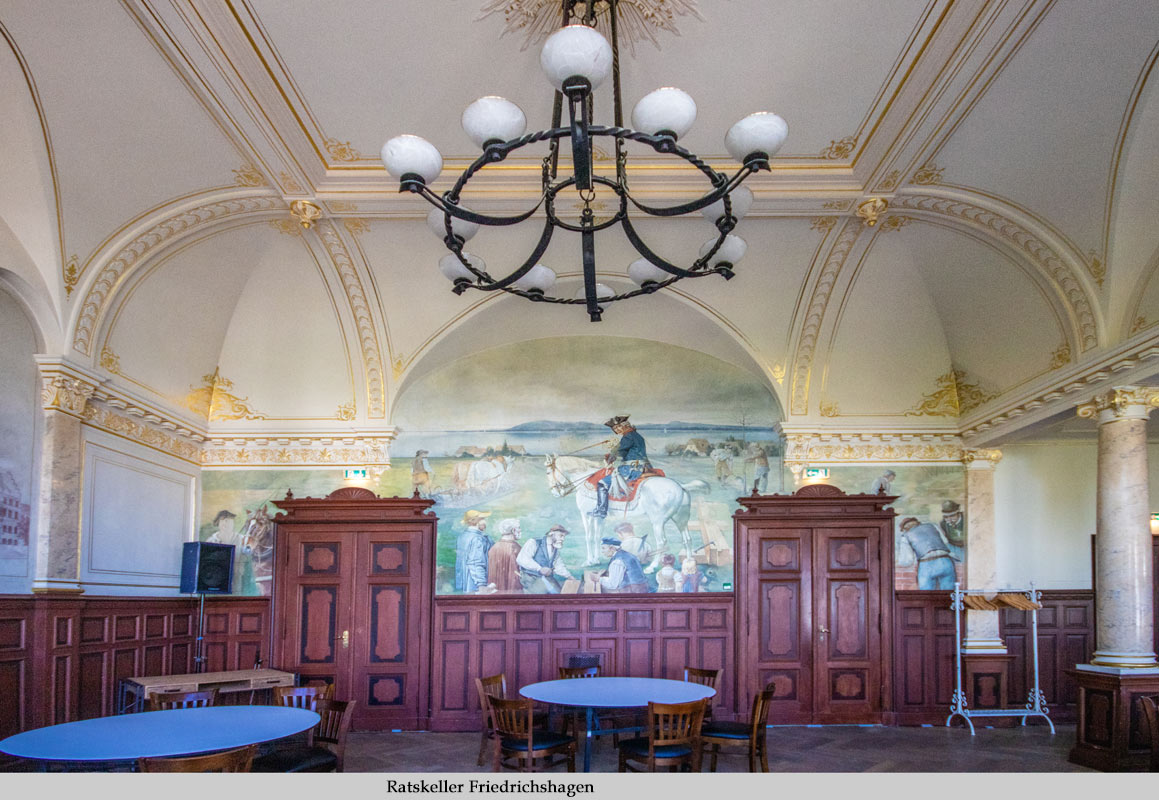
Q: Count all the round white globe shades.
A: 12